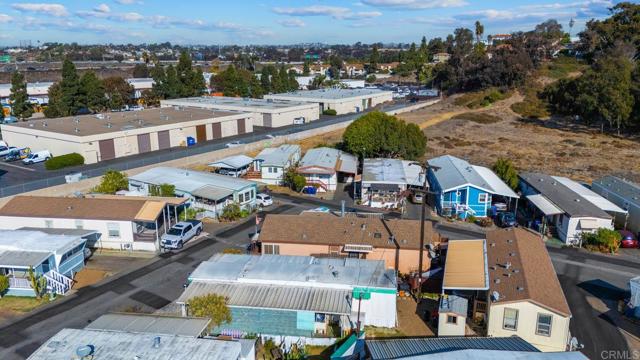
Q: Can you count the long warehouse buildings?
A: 3